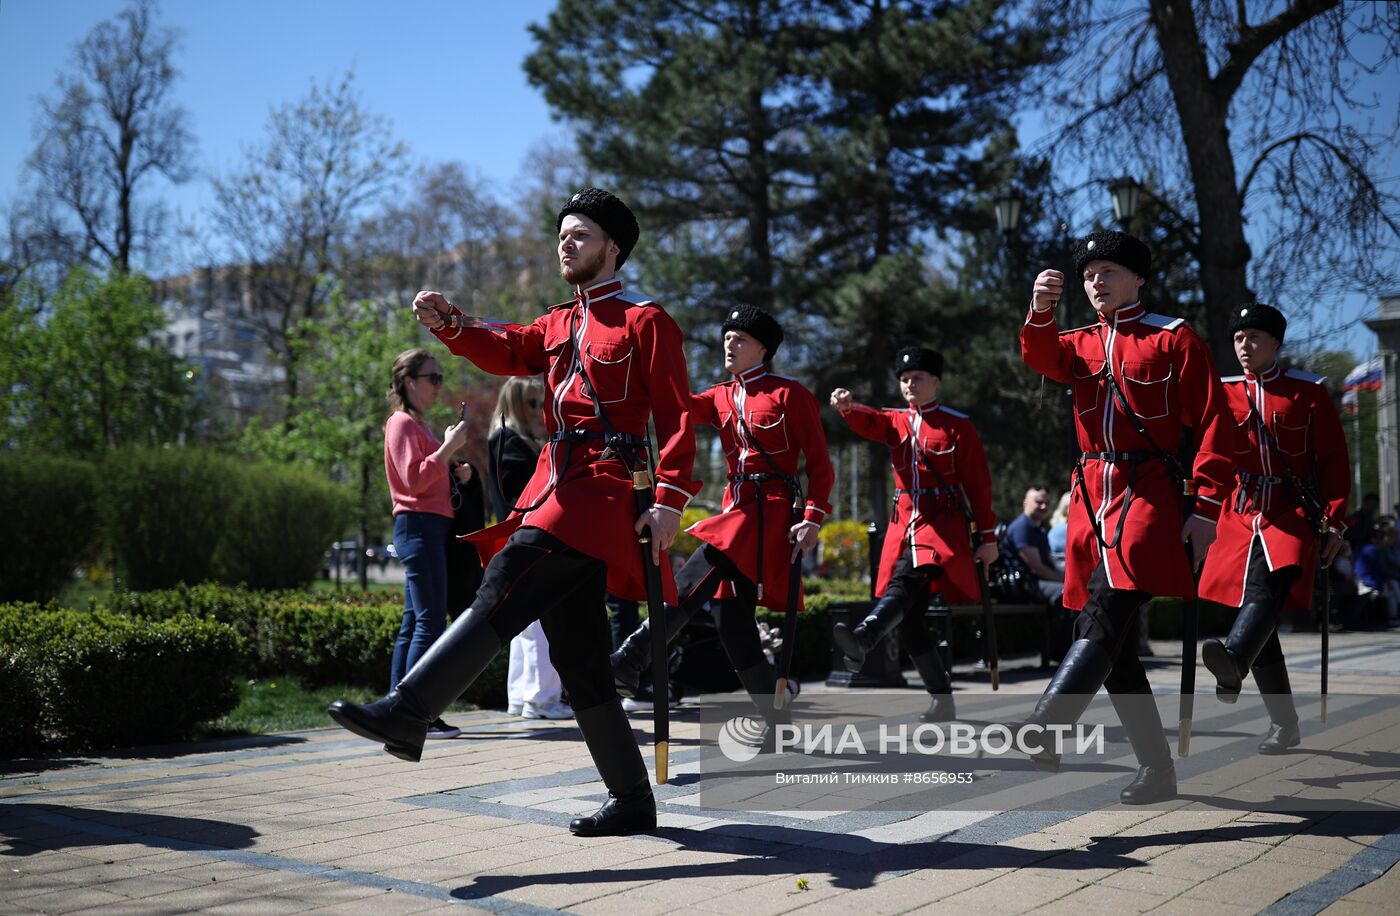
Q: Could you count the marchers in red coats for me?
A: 5